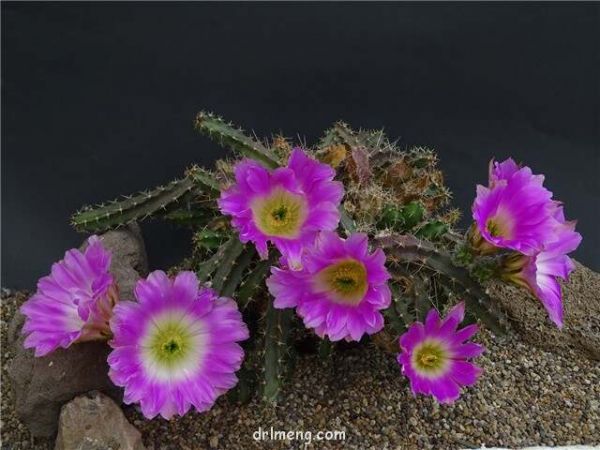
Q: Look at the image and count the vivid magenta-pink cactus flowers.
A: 7